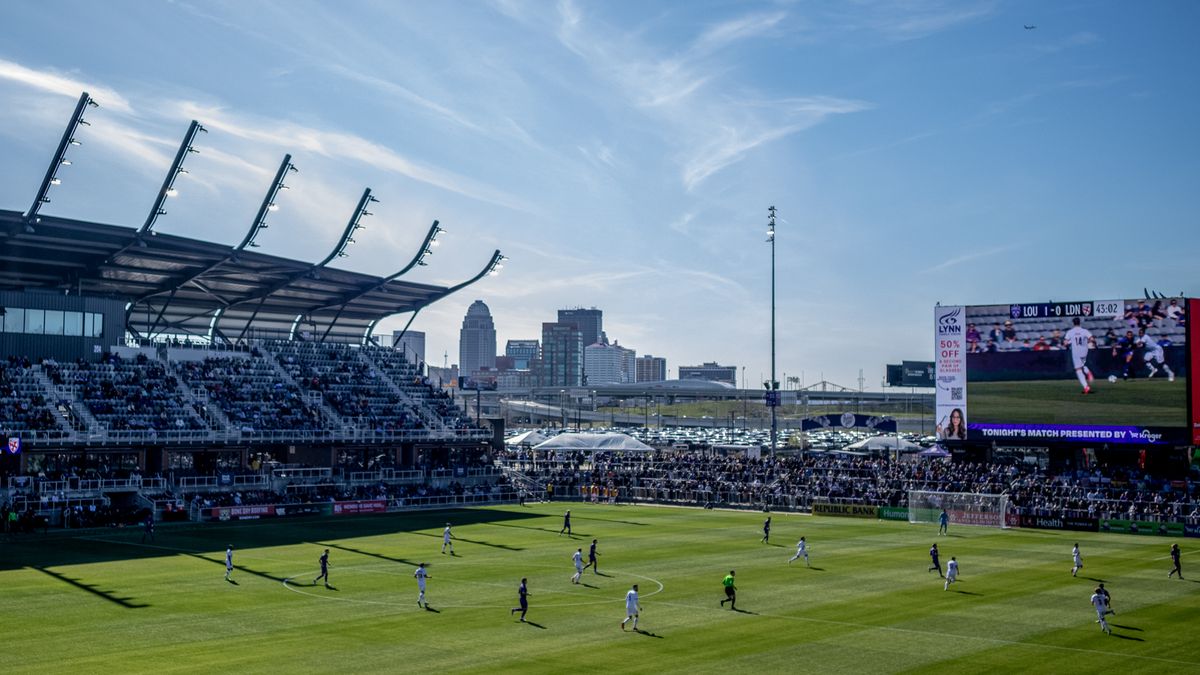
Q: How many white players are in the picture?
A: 9